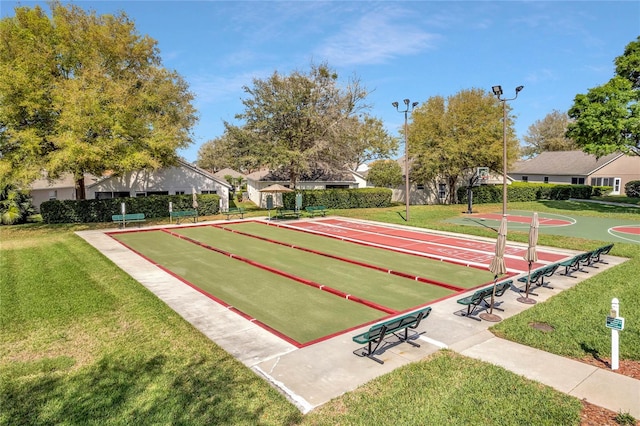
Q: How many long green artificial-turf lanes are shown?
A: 3